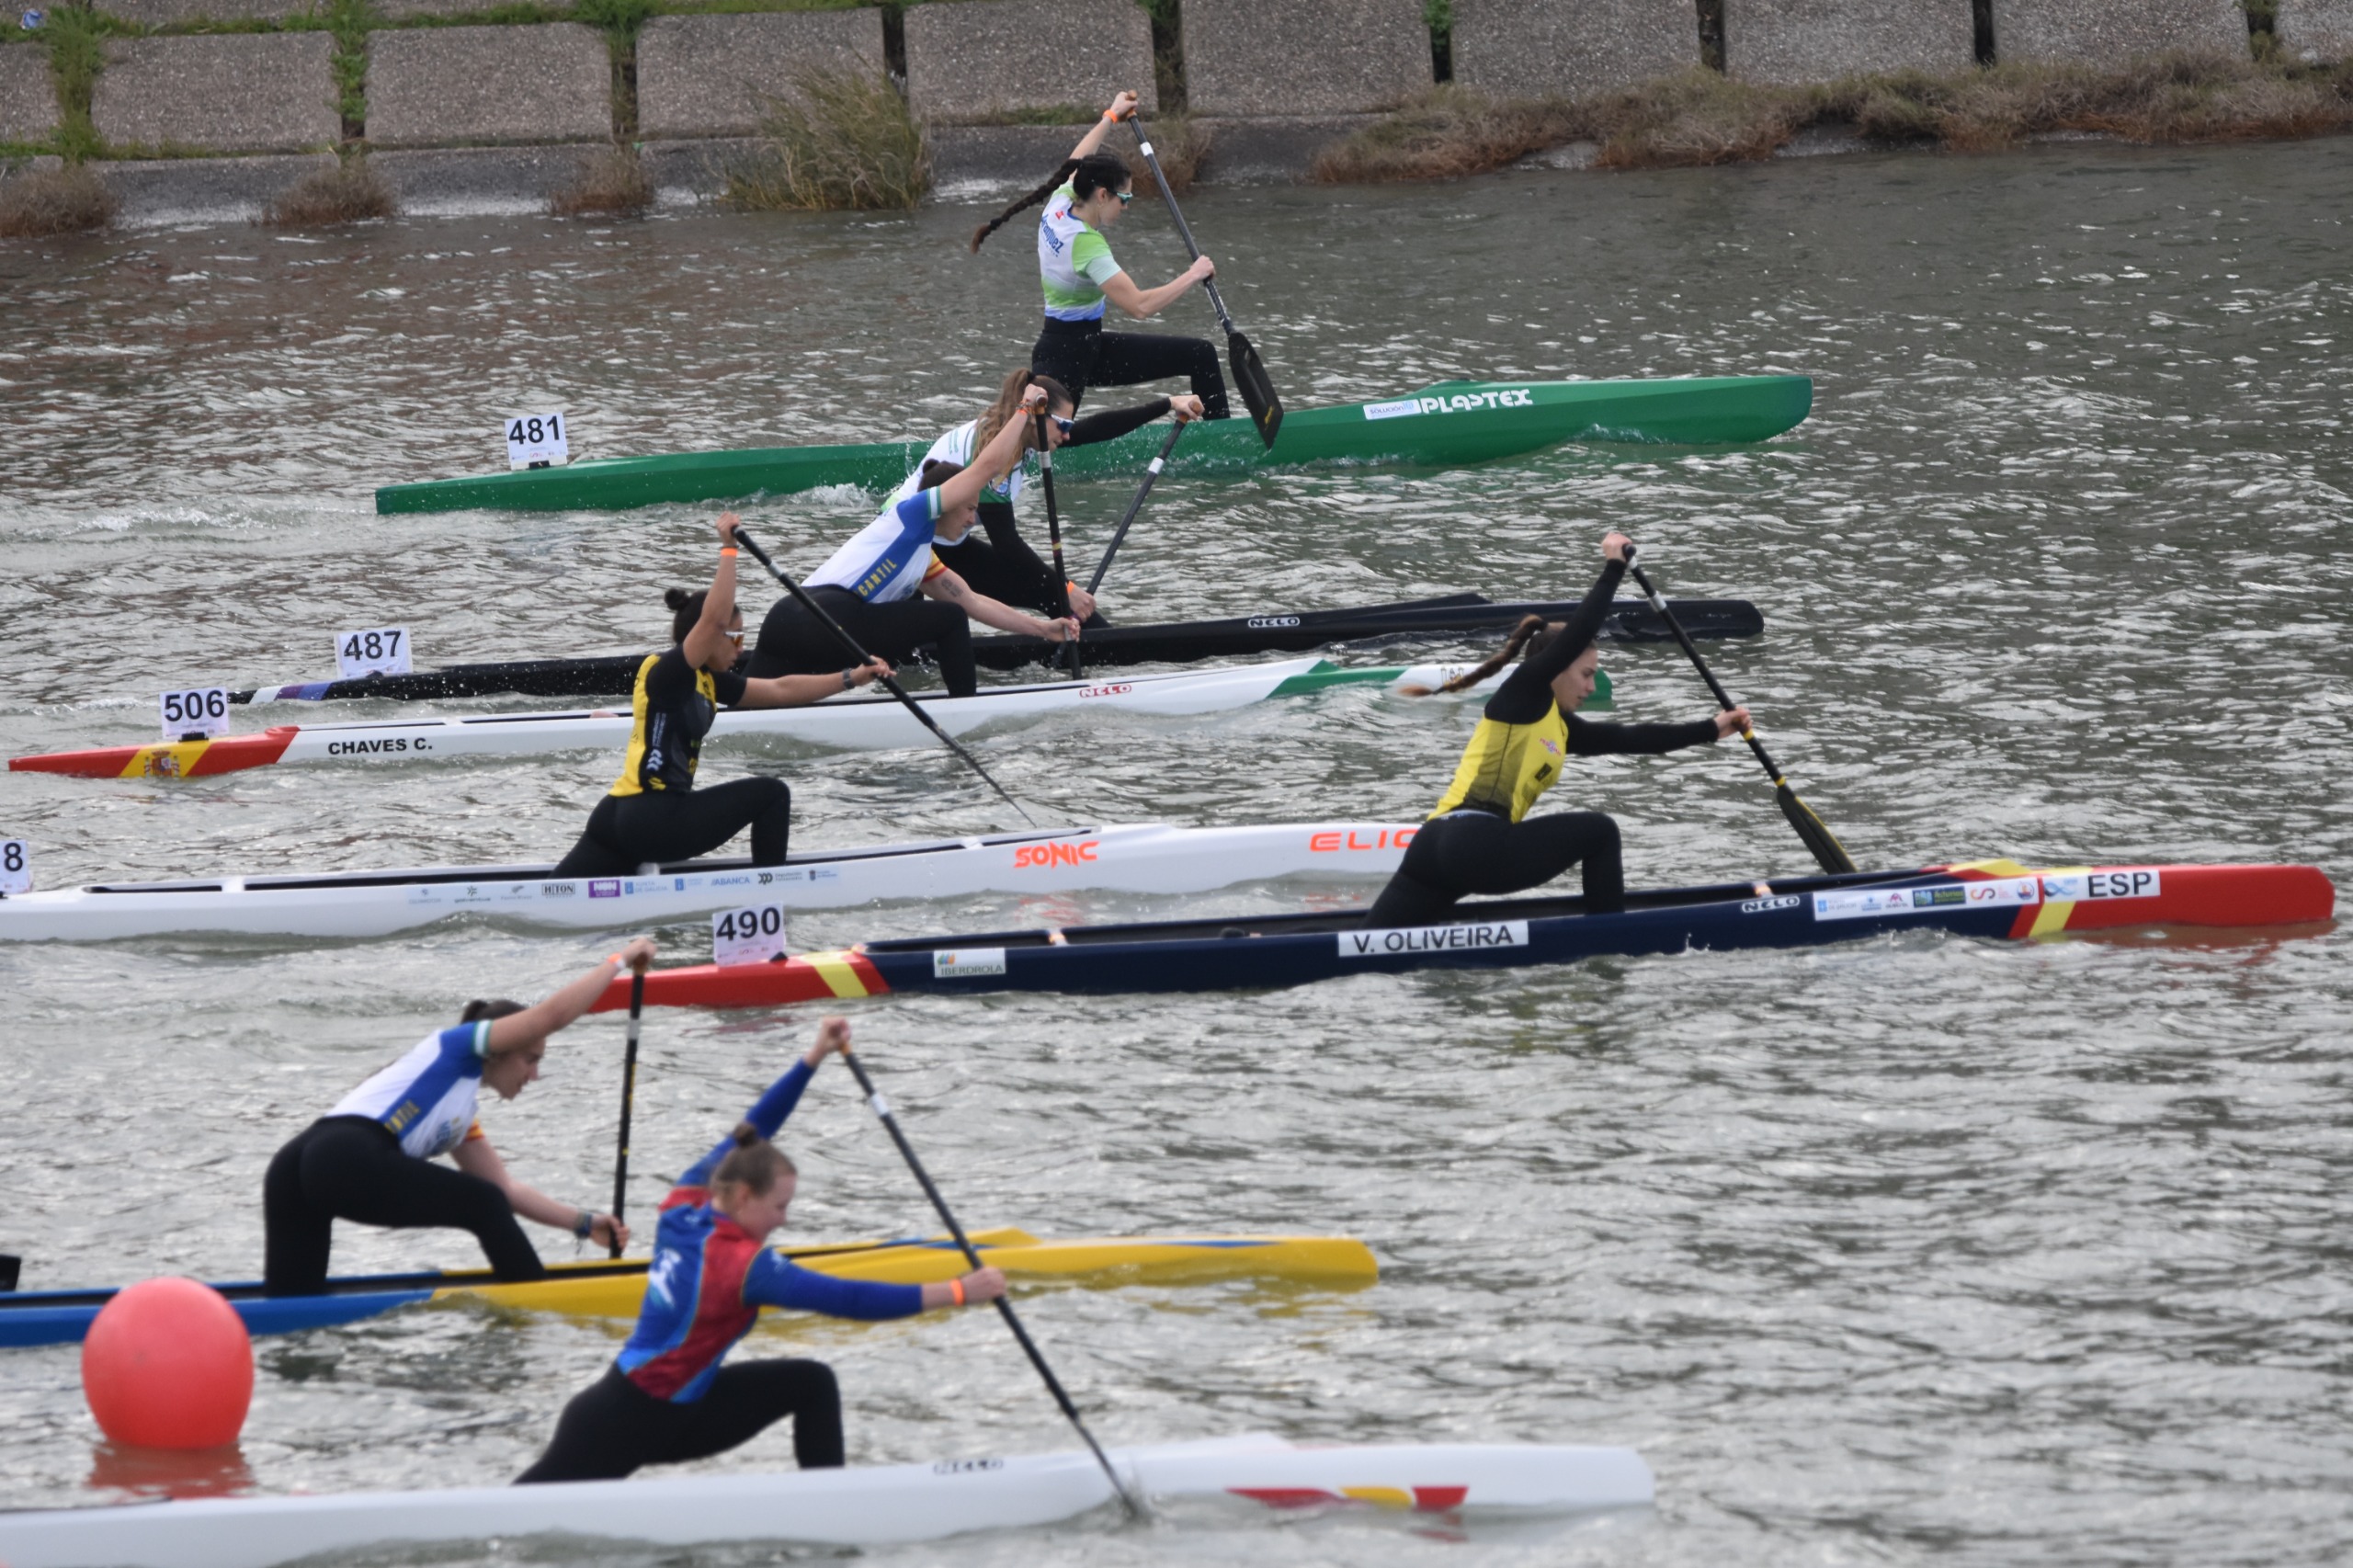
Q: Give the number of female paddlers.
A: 7